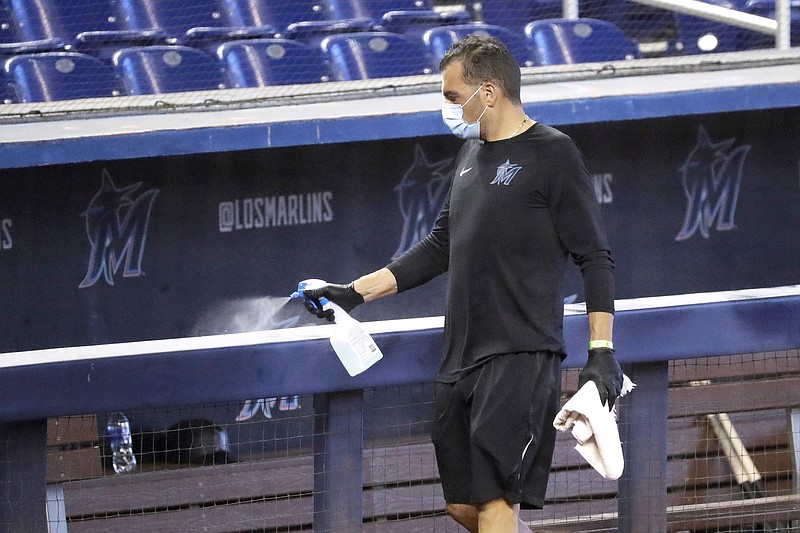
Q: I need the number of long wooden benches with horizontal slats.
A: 1